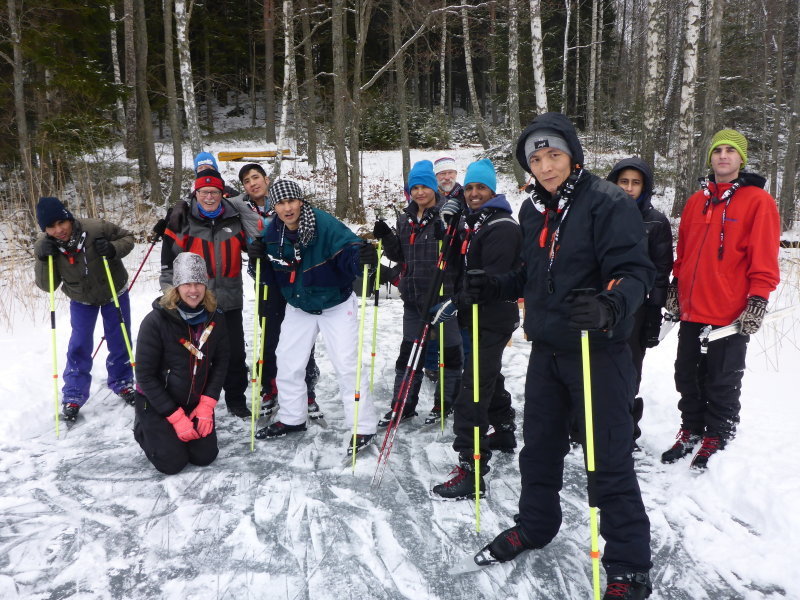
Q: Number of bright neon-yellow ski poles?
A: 9